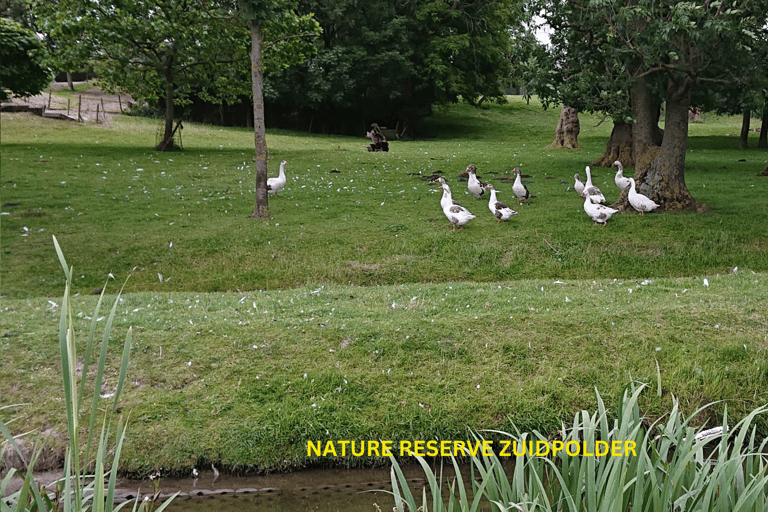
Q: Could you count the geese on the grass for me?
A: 11